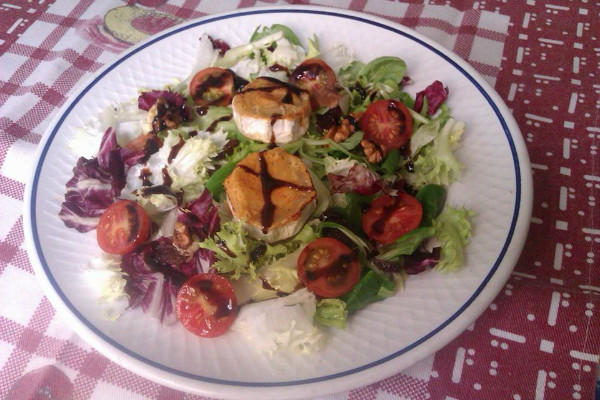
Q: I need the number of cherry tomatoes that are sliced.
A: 7